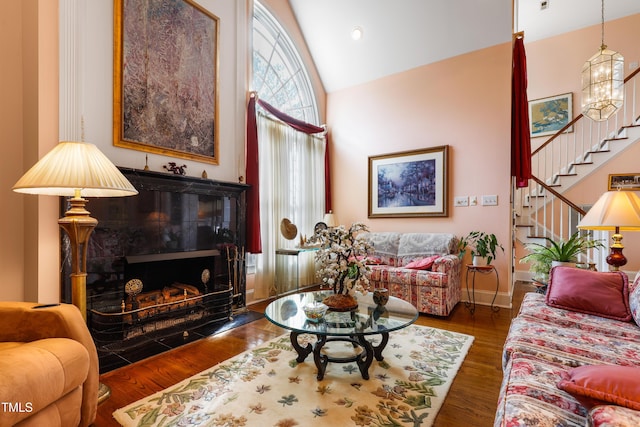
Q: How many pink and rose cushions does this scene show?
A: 4